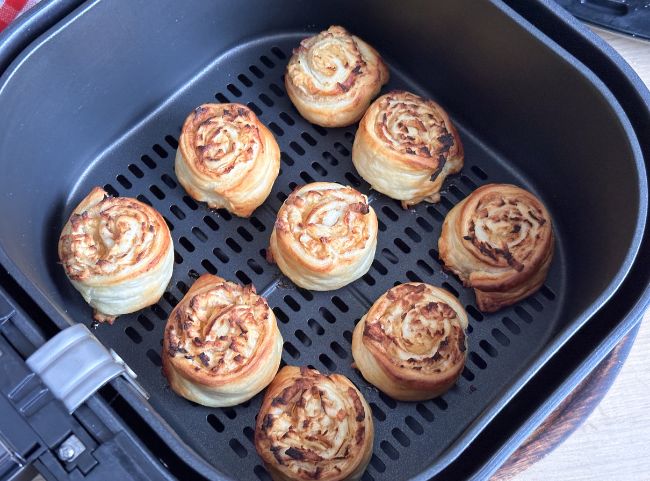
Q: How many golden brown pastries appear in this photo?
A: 9